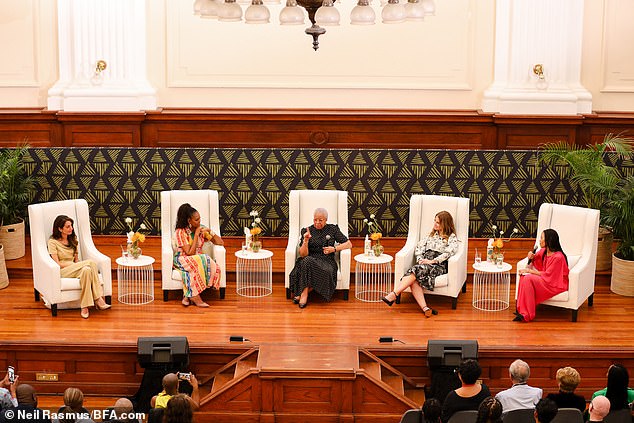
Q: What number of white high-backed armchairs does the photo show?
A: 5